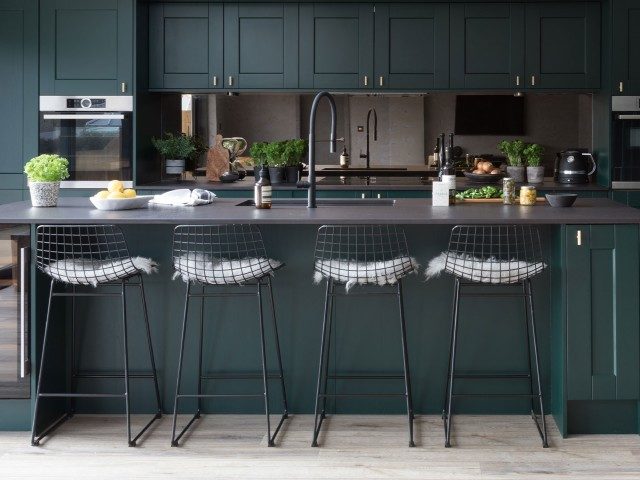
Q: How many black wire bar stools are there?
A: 4